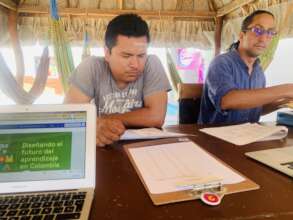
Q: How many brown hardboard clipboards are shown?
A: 1